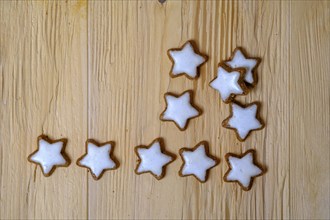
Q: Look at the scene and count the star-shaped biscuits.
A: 10